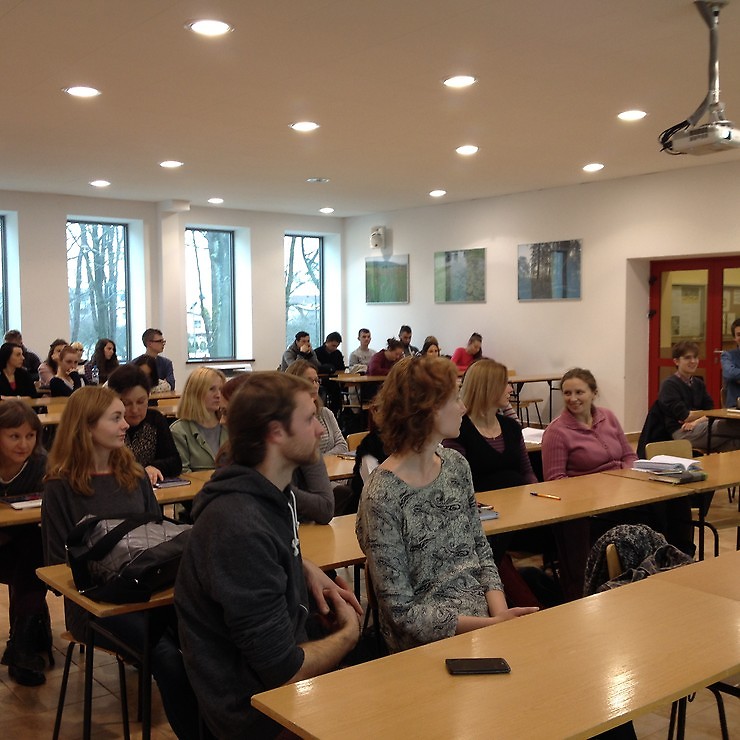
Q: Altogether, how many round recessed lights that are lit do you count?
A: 12